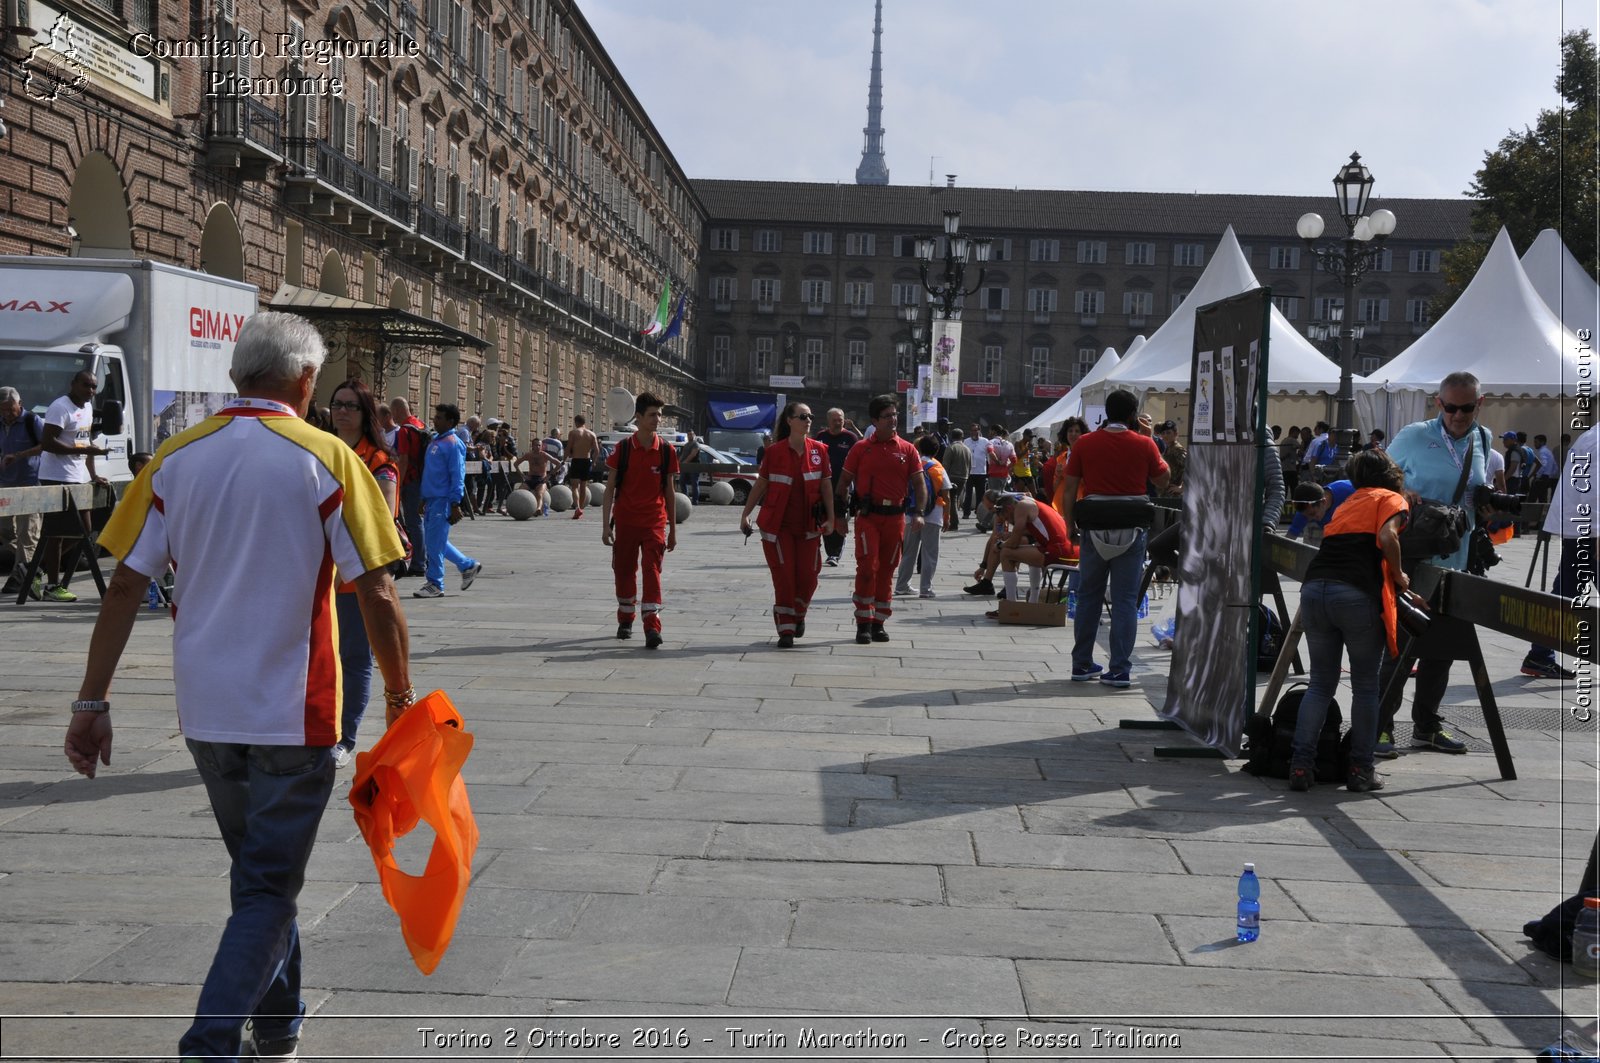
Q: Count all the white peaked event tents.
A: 5